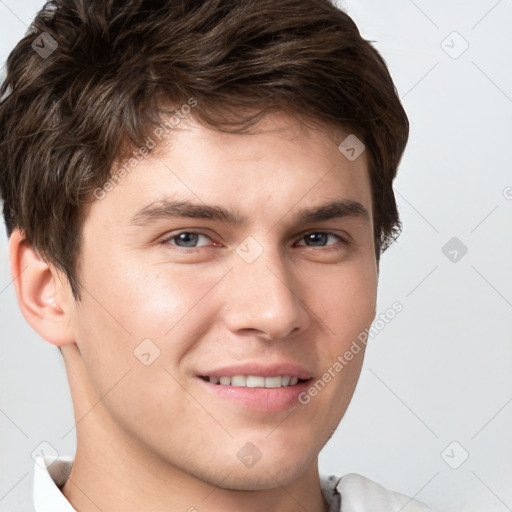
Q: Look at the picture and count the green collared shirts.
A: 0